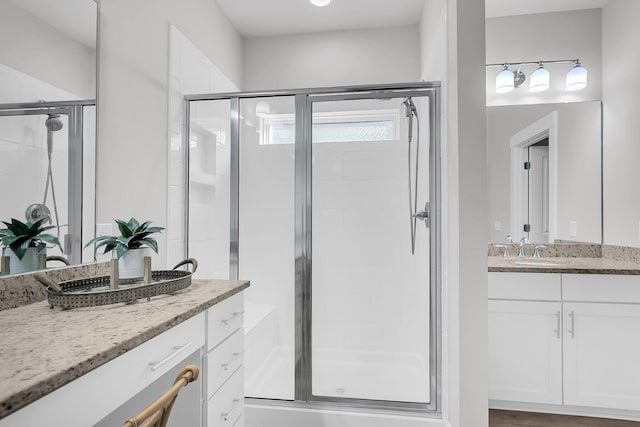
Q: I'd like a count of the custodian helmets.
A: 0